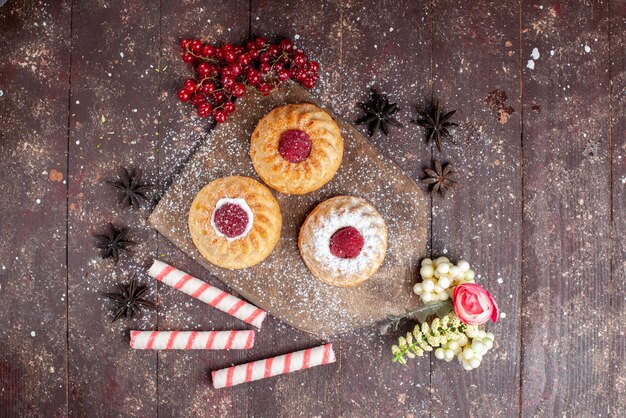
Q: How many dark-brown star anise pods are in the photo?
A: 6